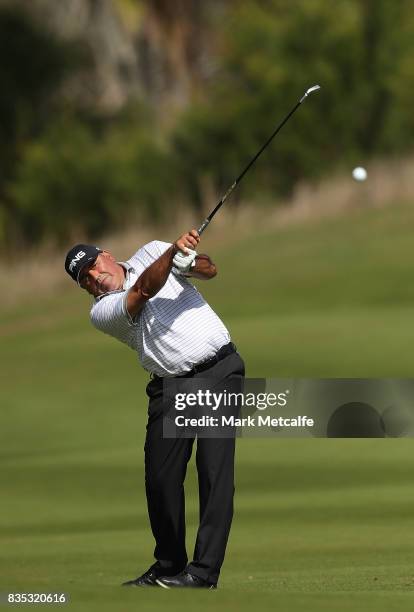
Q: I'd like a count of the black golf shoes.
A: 2